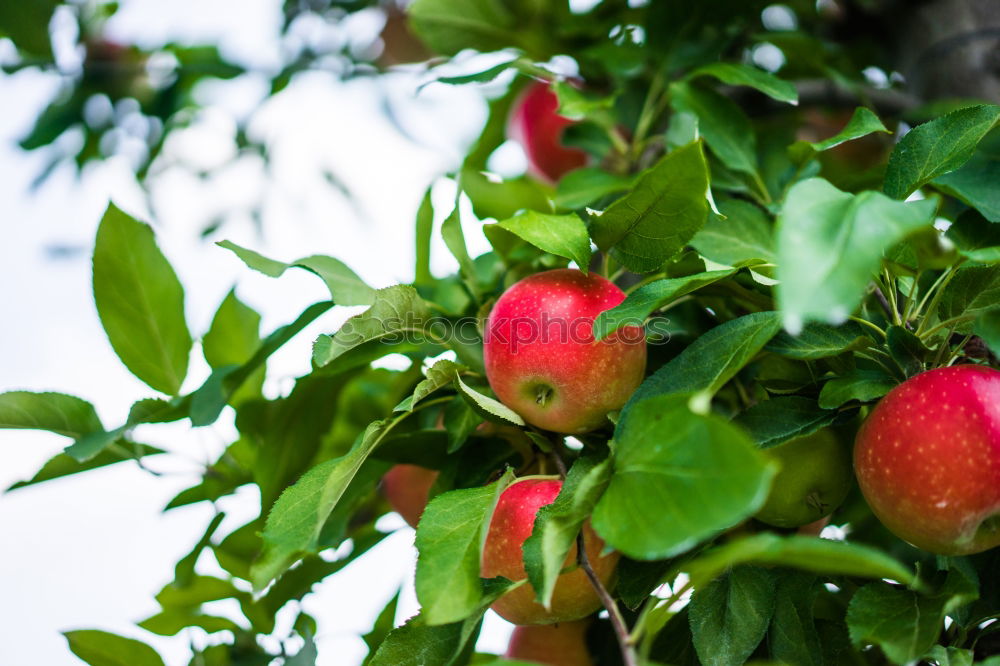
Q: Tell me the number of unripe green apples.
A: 1